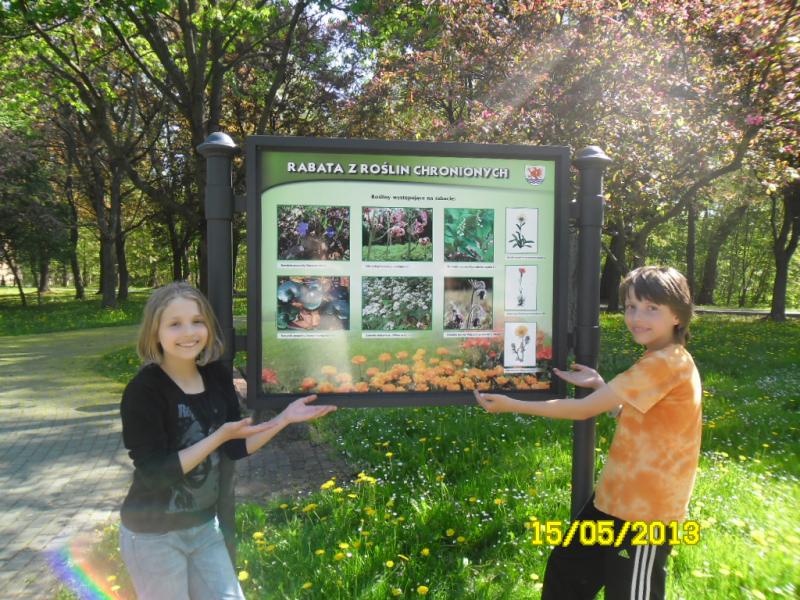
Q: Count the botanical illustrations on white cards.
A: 3